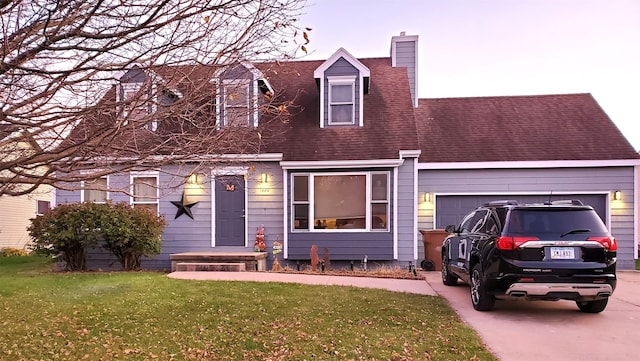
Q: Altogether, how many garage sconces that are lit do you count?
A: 2